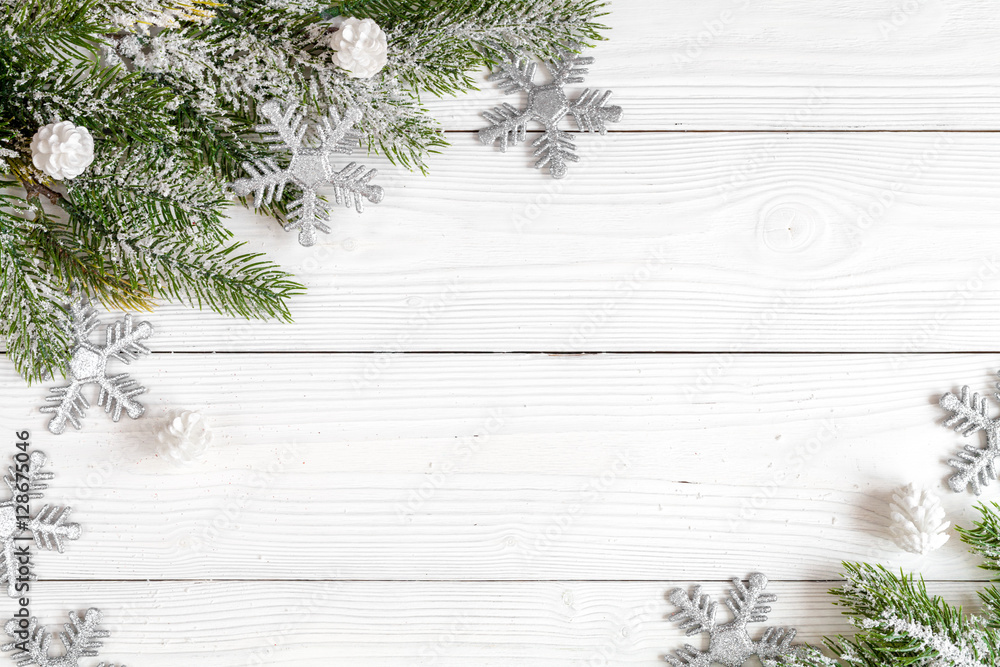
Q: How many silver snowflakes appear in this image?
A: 7